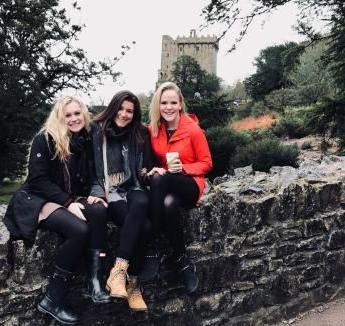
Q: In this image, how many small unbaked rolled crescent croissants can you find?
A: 0